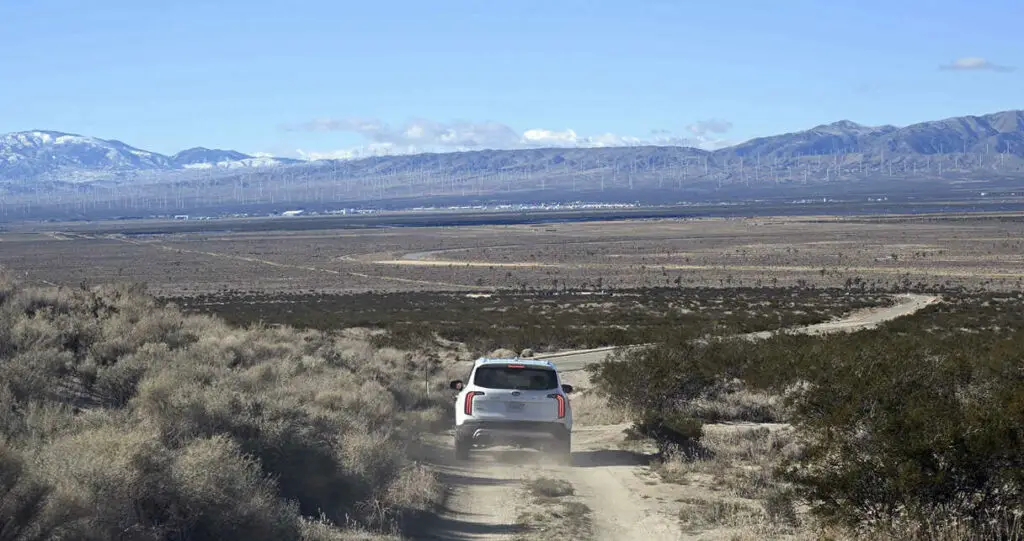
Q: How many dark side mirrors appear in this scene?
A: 2